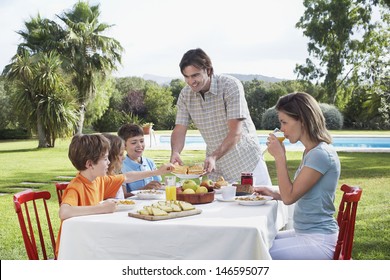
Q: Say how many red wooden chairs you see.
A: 3